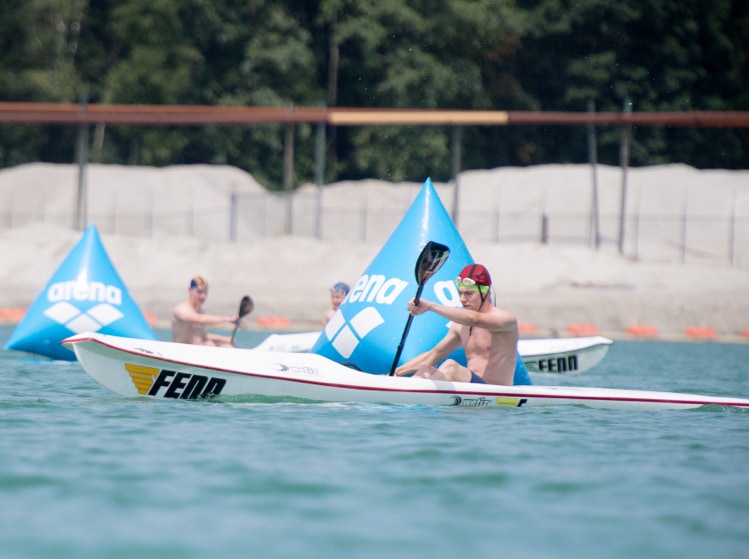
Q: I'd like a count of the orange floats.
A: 8